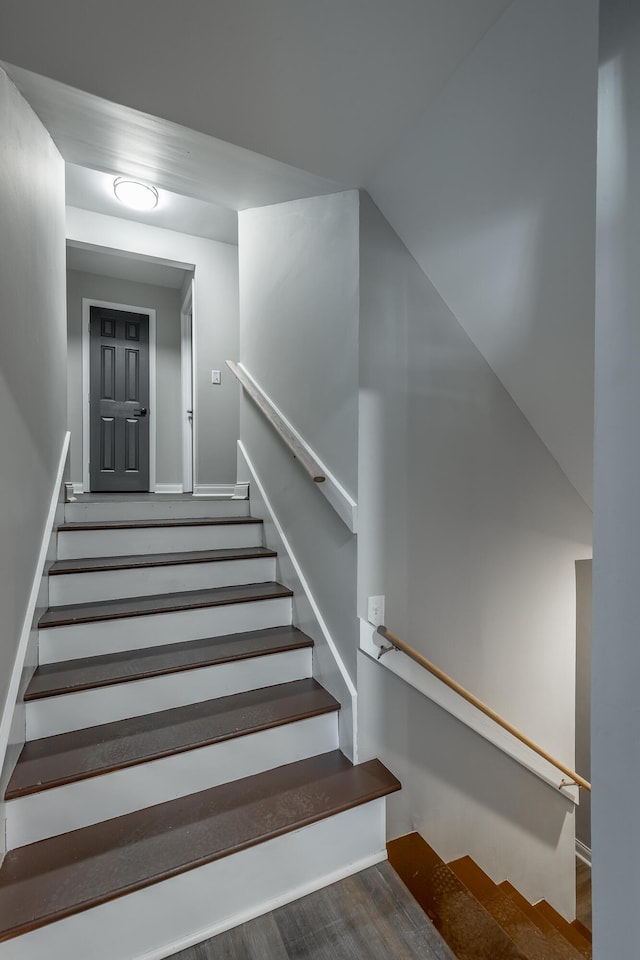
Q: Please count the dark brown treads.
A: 6